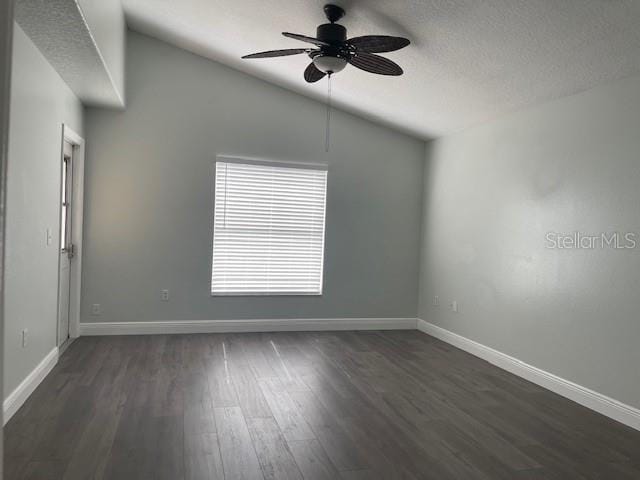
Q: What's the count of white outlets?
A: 5